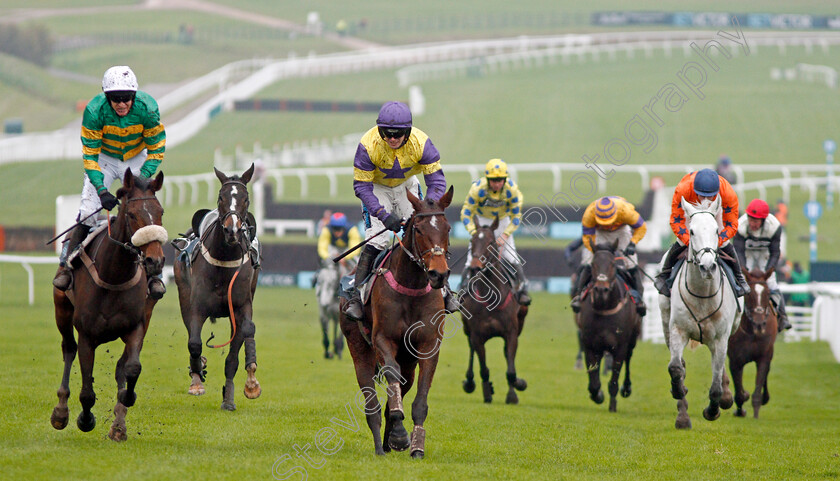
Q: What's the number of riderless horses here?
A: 1